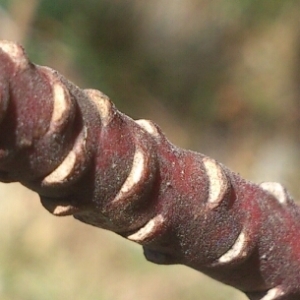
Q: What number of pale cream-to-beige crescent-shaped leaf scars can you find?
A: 12